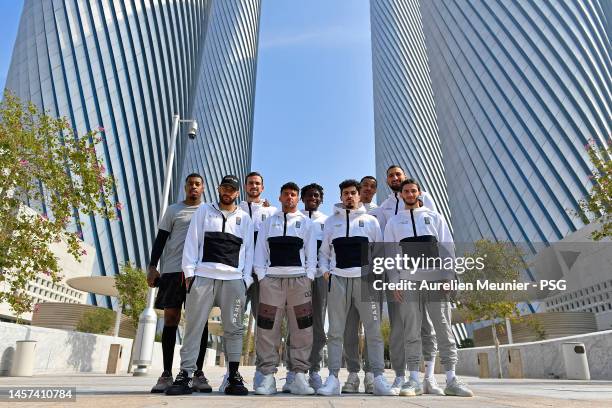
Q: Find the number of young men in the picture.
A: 9